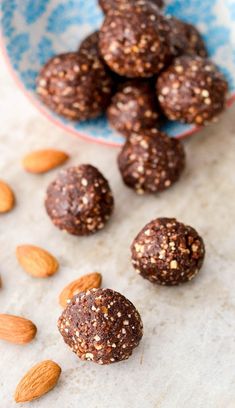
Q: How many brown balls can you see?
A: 11